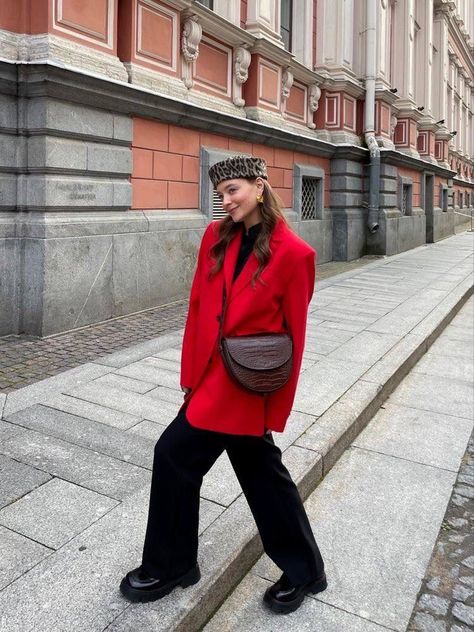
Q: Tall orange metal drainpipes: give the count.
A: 0